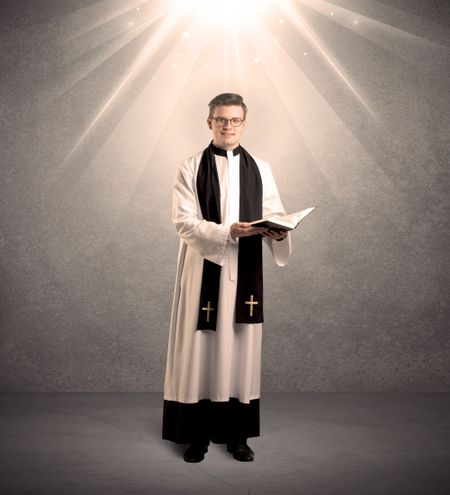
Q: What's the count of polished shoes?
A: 2